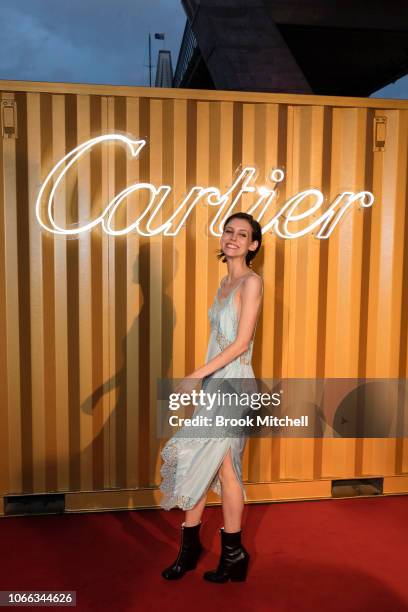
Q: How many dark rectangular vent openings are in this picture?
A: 2